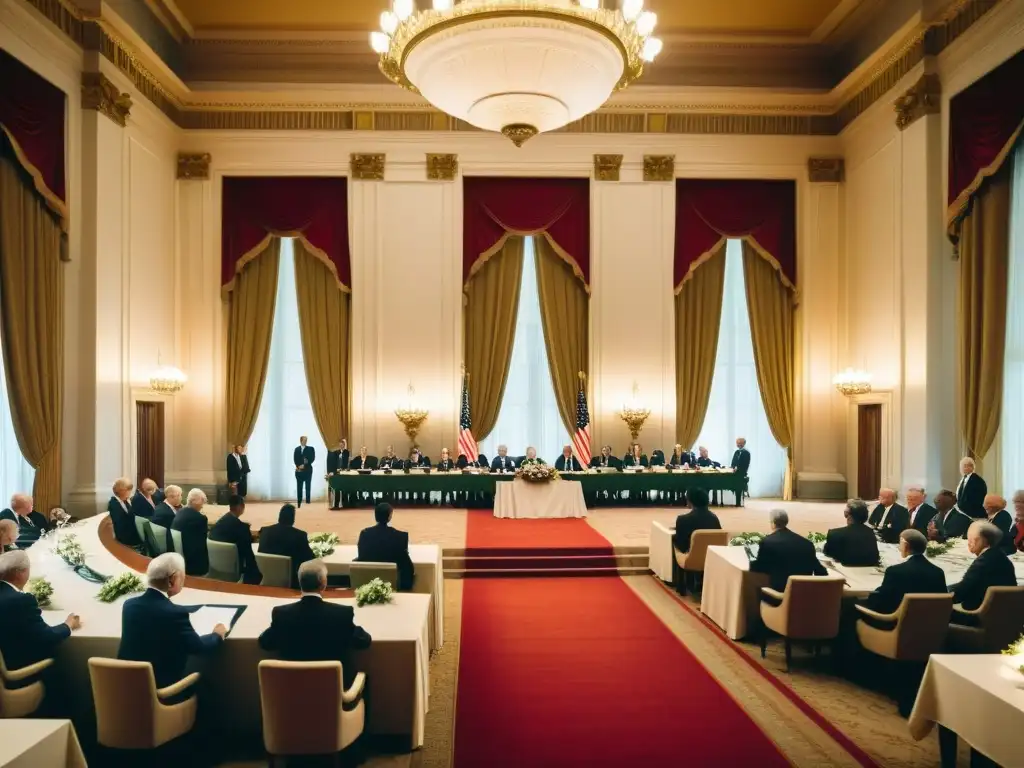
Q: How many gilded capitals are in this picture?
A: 8